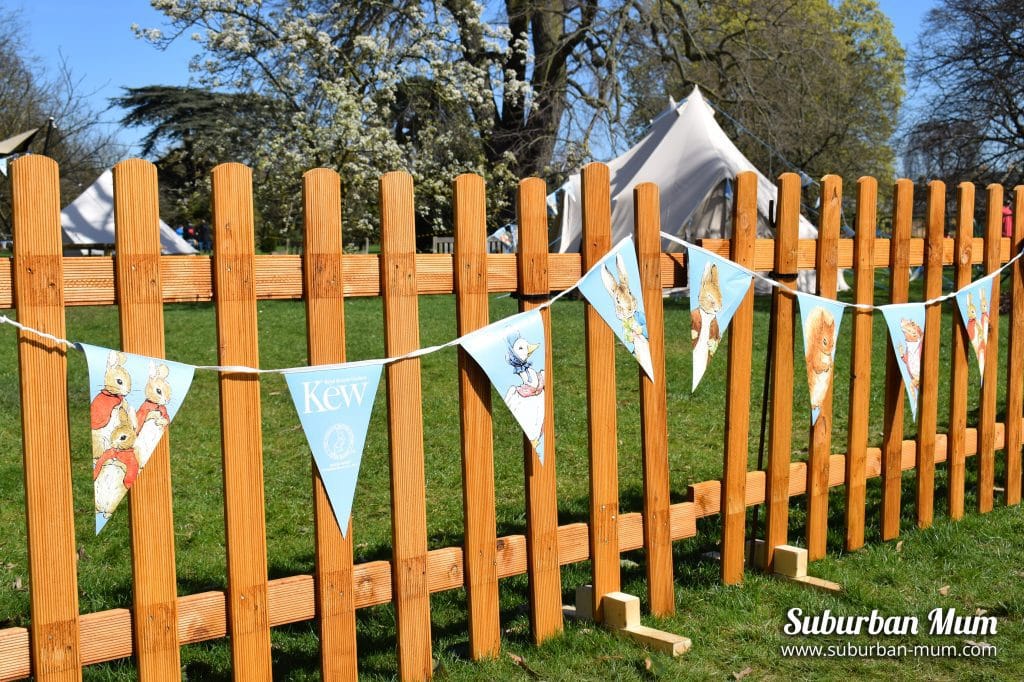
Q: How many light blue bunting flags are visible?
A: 8